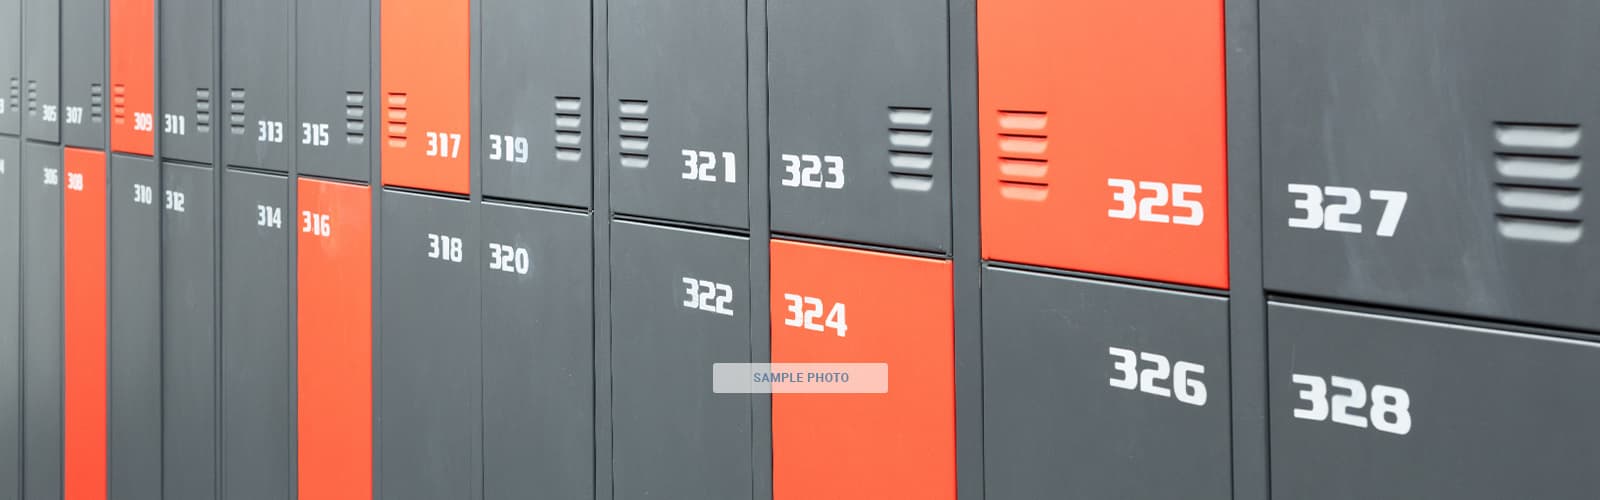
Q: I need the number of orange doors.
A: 6